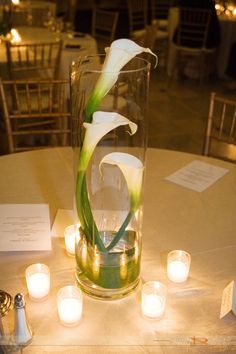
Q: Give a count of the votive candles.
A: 5